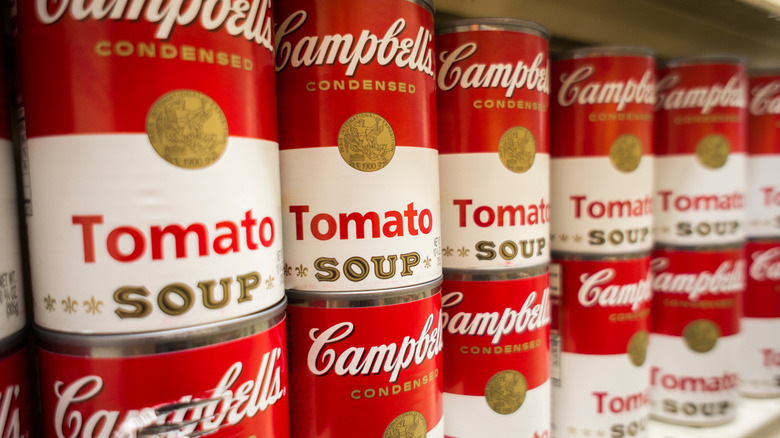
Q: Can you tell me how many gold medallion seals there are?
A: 9